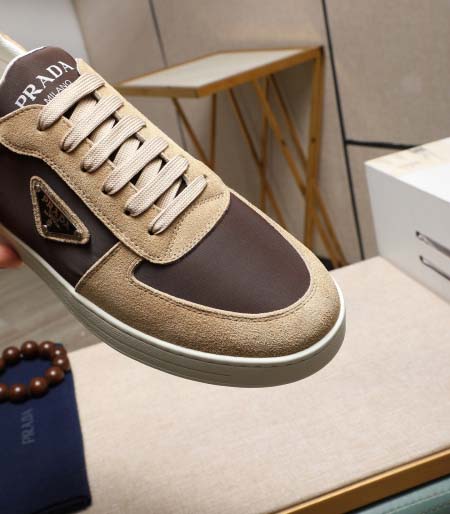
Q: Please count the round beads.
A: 10